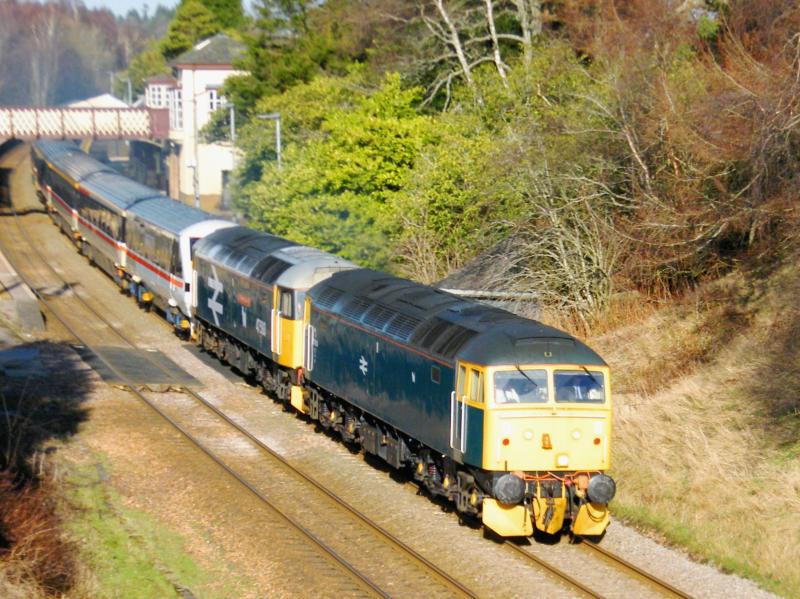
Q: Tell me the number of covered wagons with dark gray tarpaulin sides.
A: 0